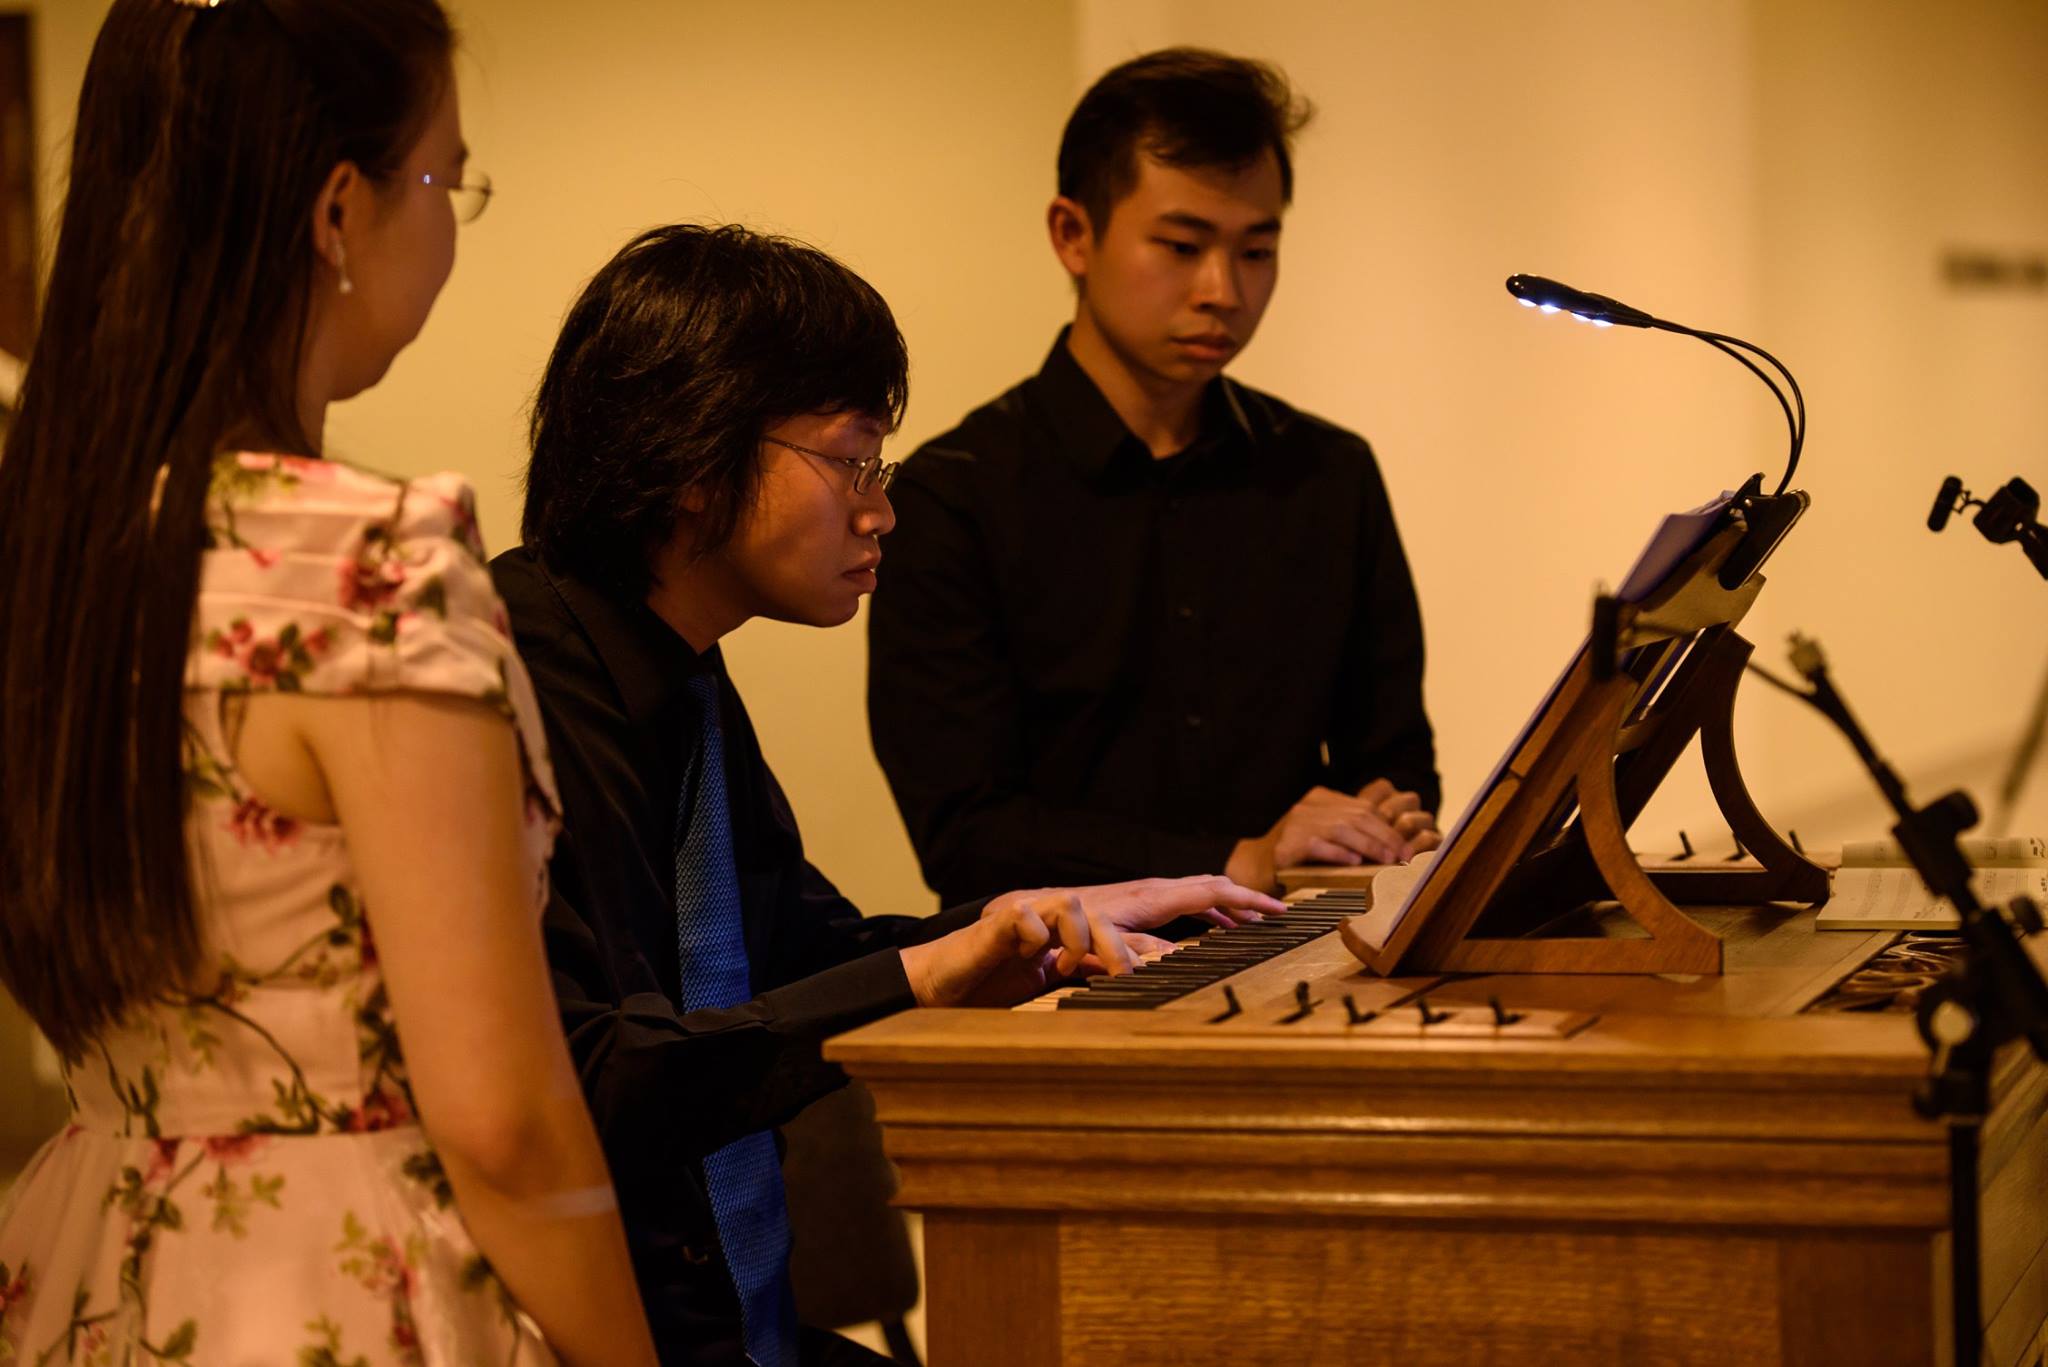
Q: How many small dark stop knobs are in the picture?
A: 8